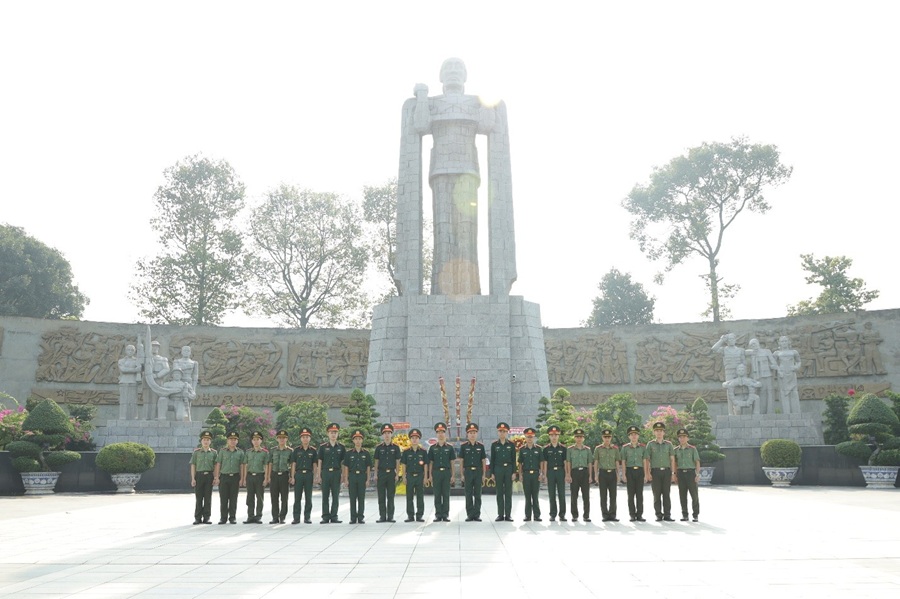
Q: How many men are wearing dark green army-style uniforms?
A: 10